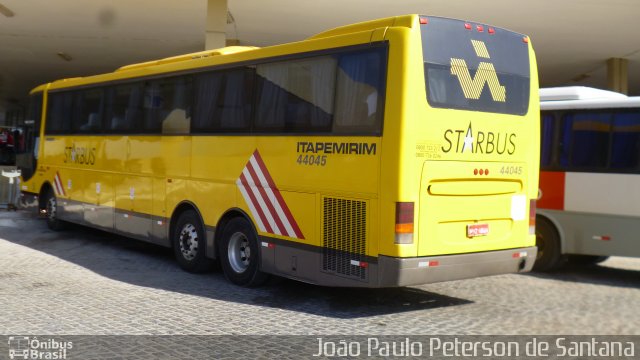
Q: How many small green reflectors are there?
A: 0